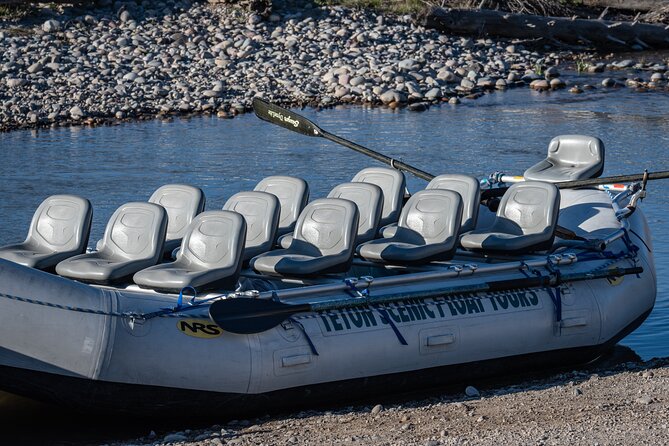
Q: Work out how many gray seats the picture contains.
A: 13